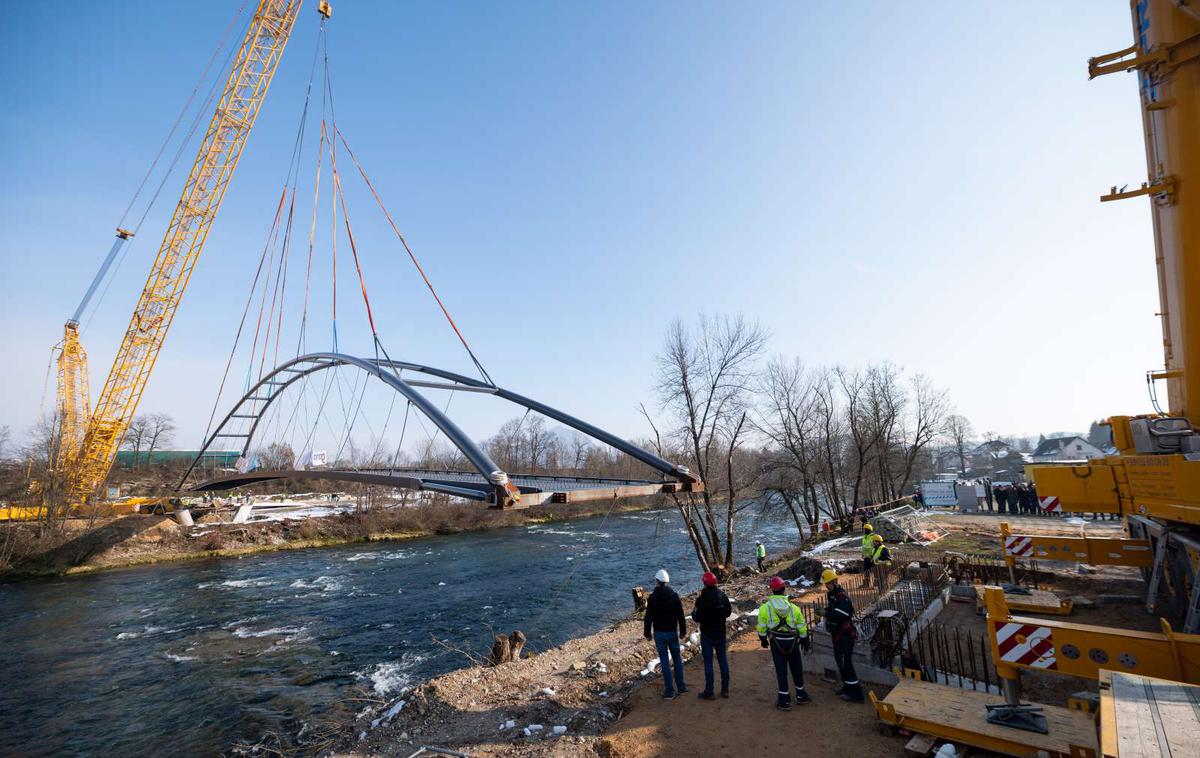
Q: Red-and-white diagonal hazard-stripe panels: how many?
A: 3